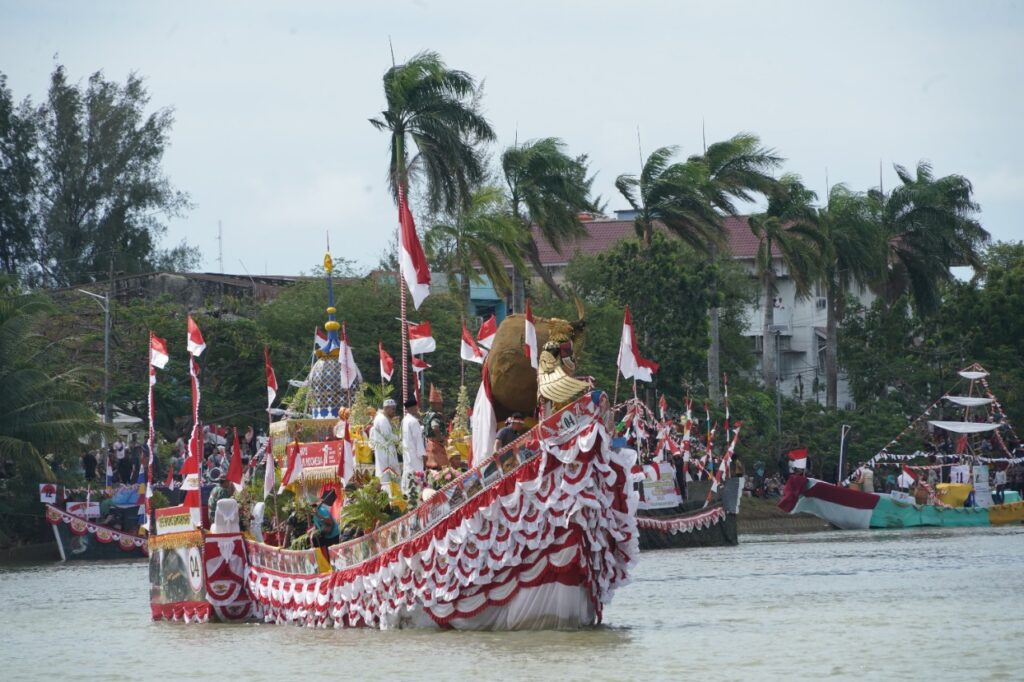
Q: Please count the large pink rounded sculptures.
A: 0